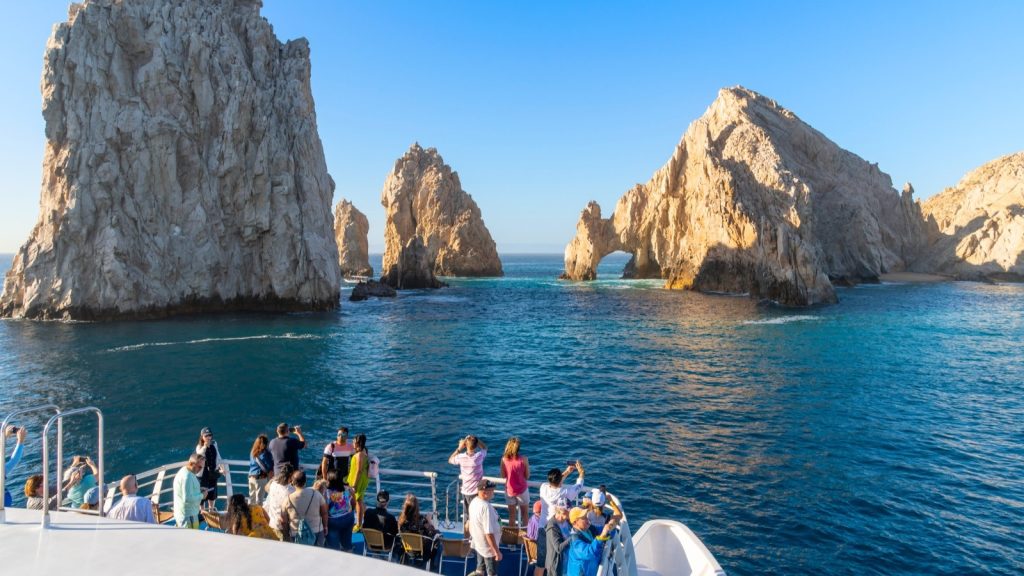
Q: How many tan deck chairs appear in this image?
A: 7